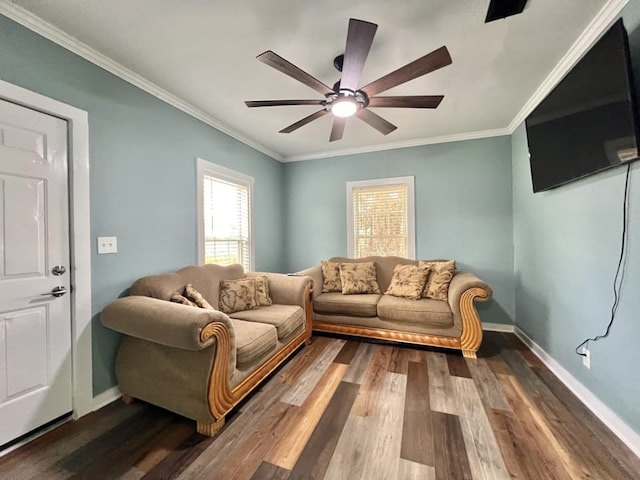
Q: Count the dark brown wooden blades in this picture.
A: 8